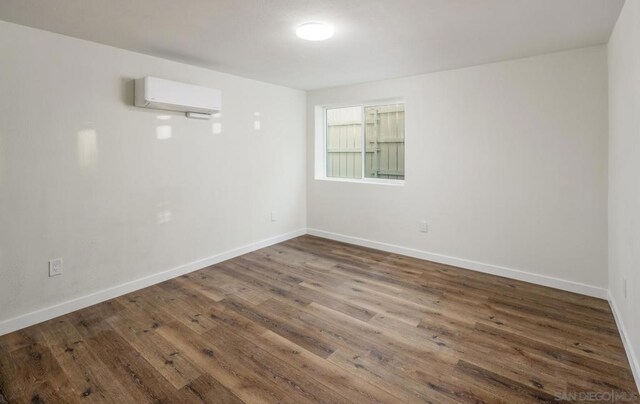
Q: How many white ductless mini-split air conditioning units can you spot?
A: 1